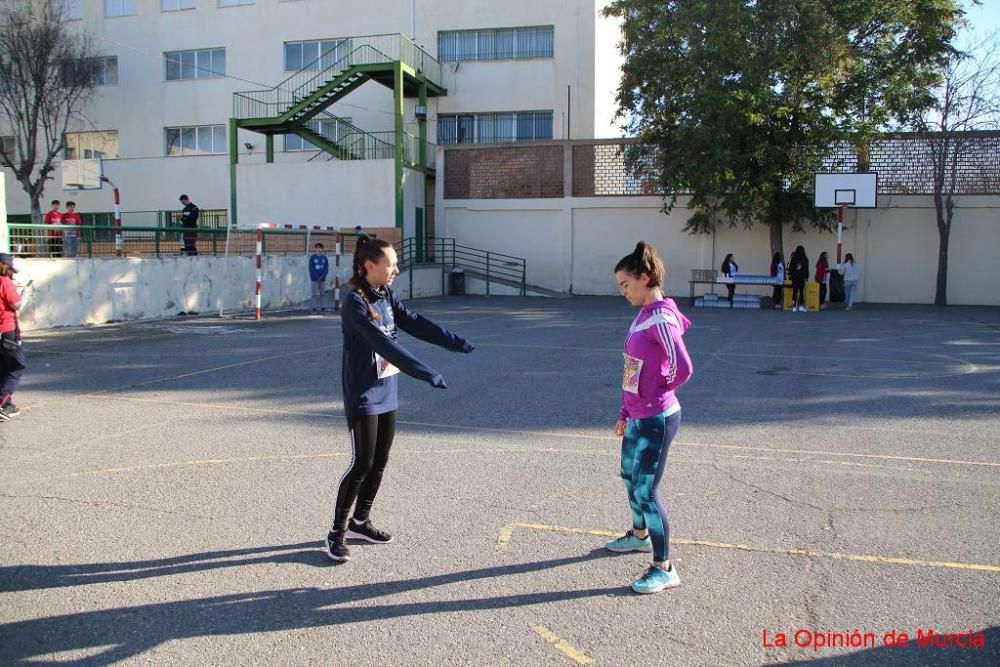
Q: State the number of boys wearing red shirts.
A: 2